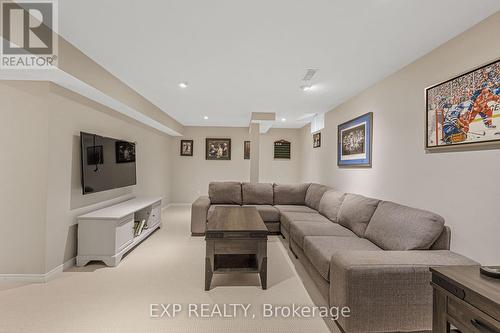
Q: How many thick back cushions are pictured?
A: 7